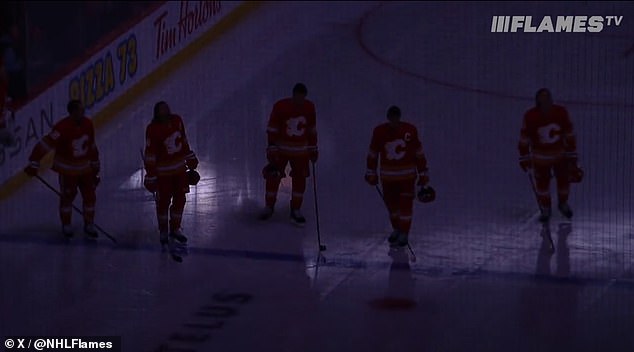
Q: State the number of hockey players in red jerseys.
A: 5